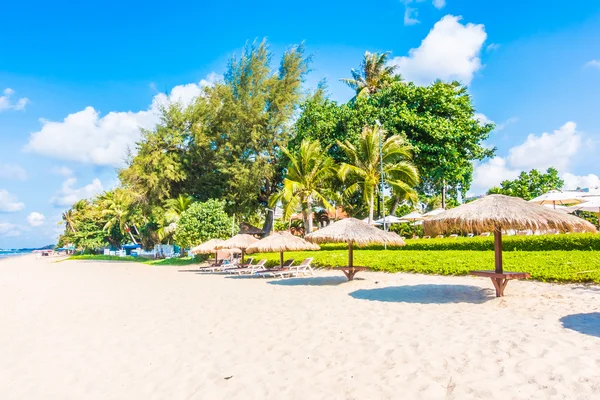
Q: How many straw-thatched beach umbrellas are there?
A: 5